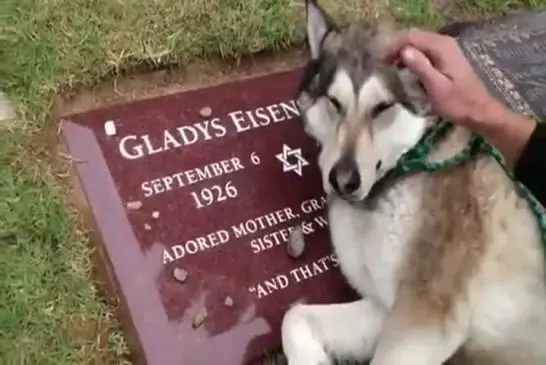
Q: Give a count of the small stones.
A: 9